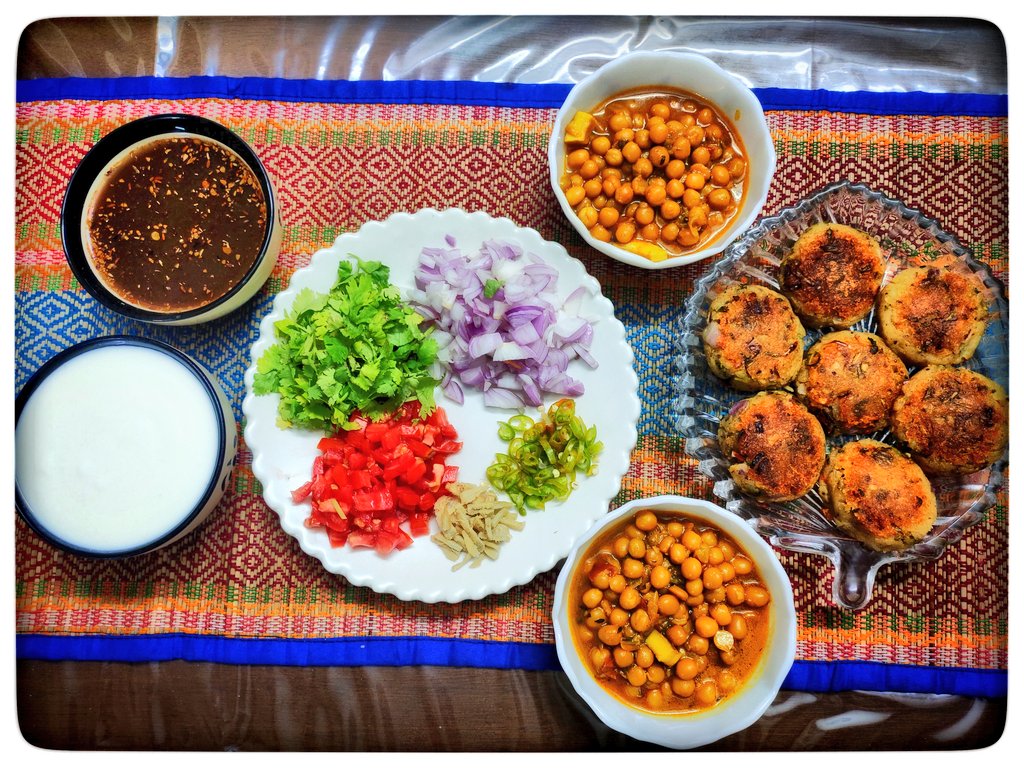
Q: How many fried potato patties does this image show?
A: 7